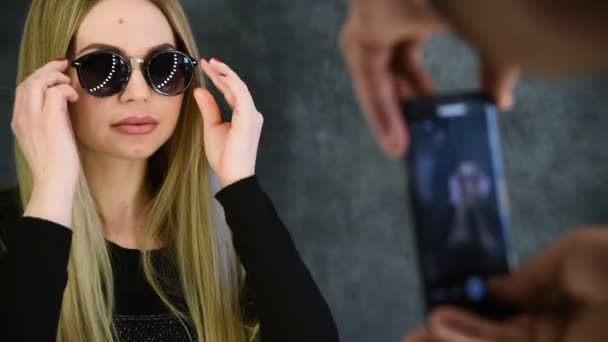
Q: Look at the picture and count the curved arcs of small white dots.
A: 2